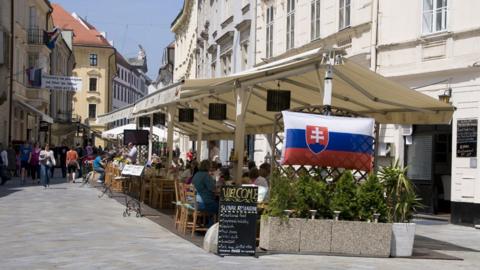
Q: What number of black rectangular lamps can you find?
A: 5